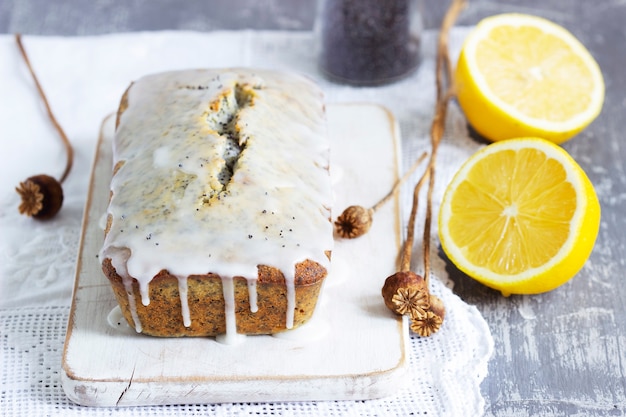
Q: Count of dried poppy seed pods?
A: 4